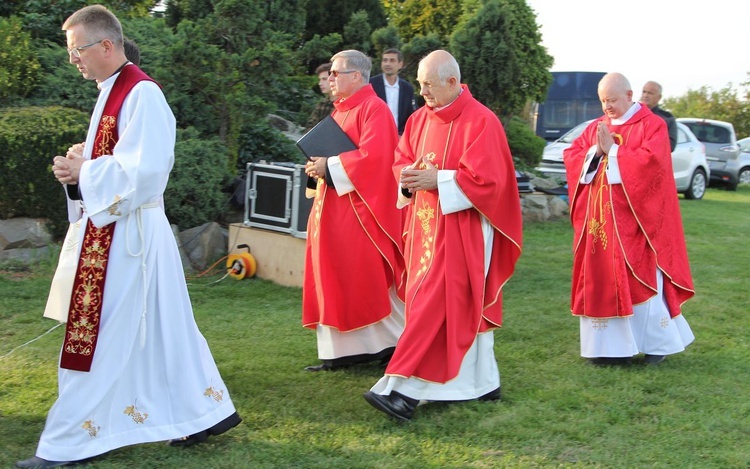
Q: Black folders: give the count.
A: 1